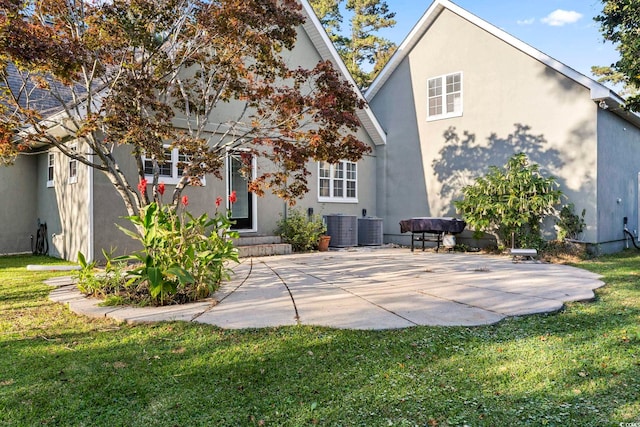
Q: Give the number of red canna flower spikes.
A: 5